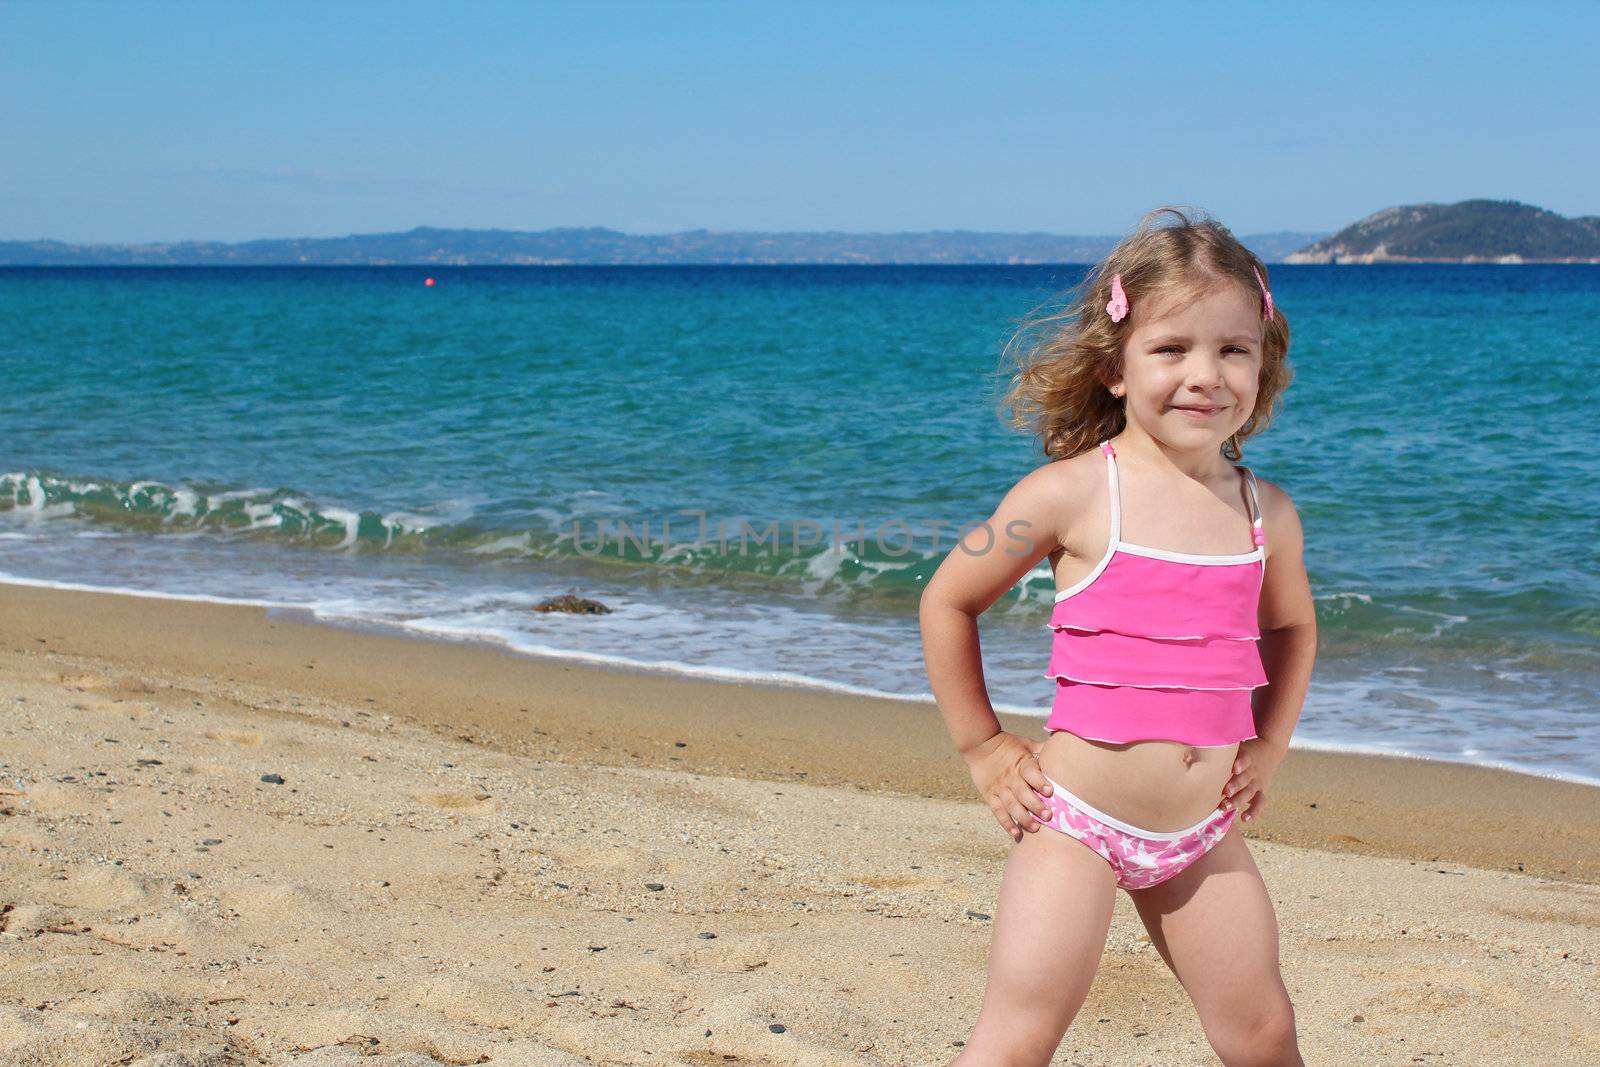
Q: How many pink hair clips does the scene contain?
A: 2